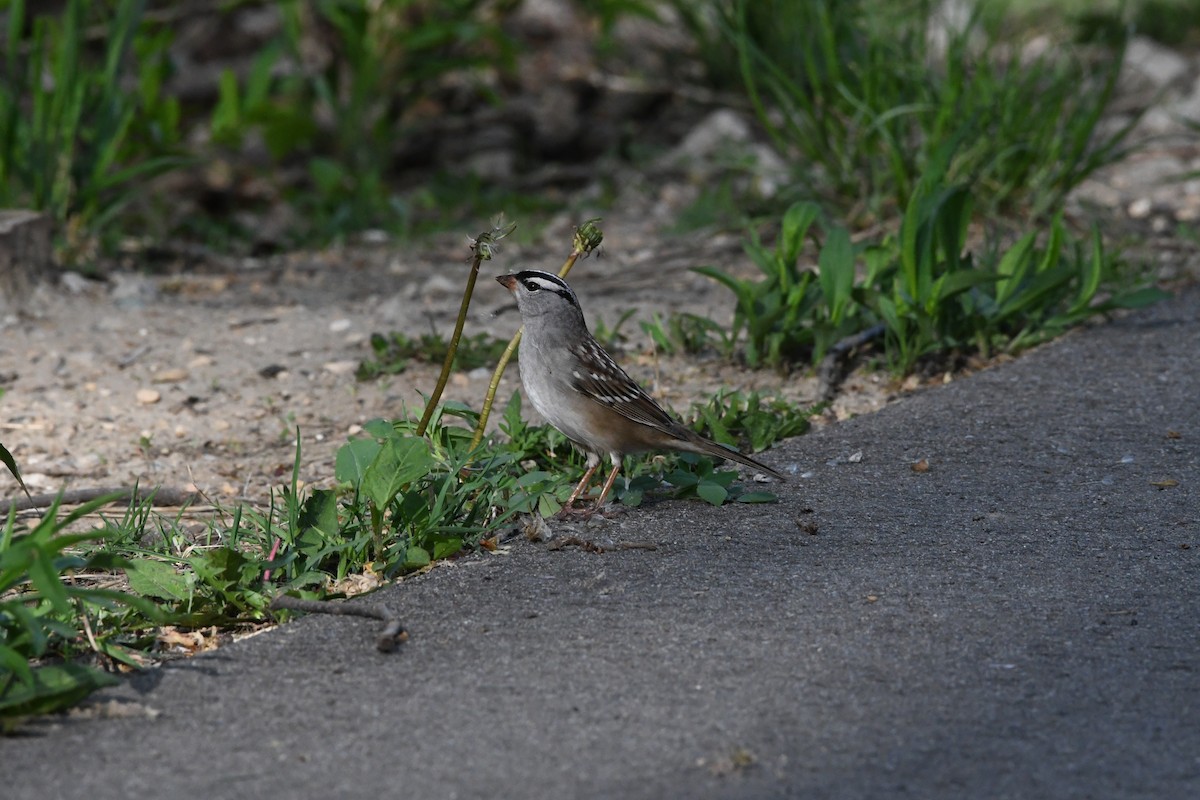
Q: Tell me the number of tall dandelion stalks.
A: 2